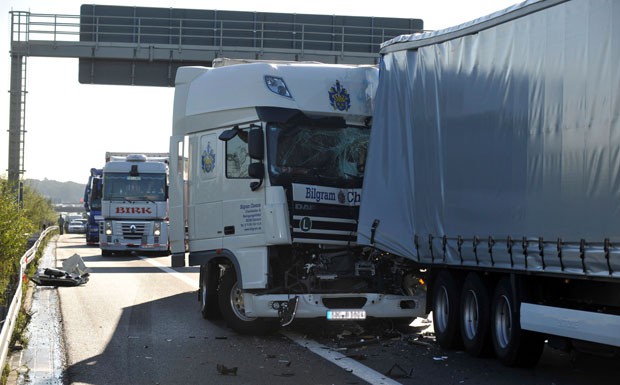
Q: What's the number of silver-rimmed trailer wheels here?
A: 3